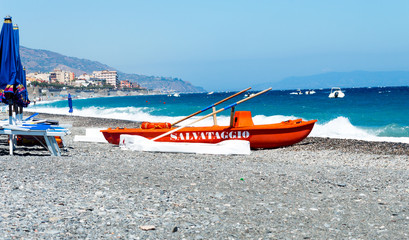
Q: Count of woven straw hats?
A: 0